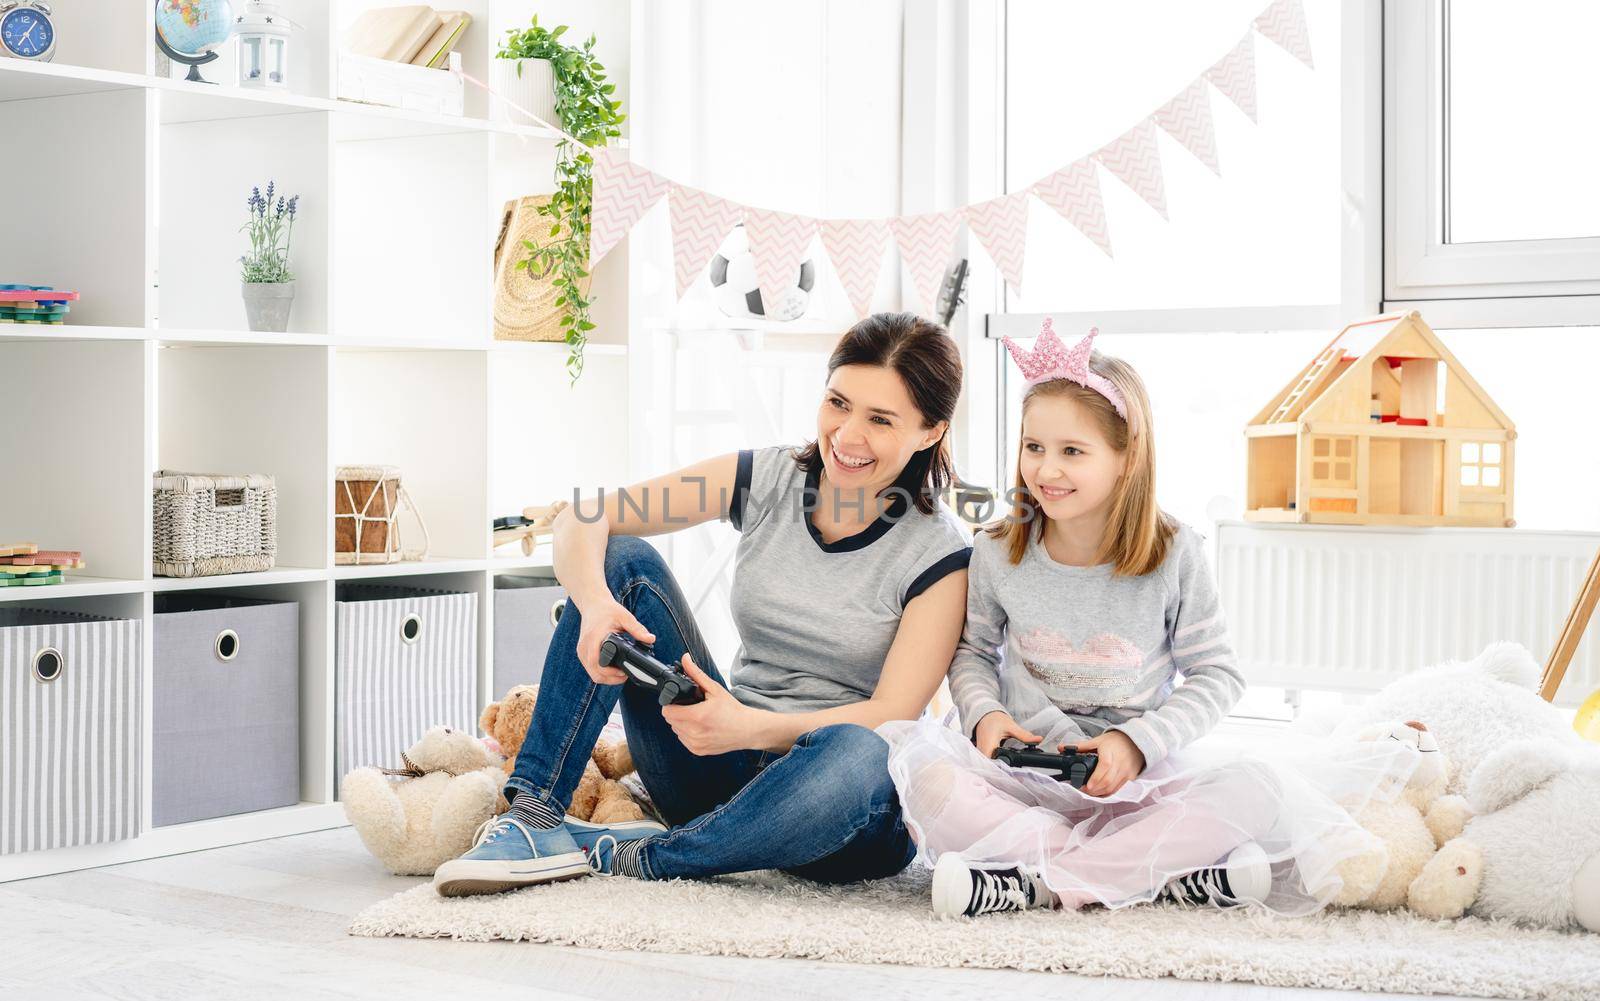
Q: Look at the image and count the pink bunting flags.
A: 11